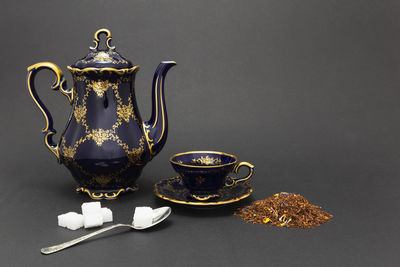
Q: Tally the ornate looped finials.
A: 1